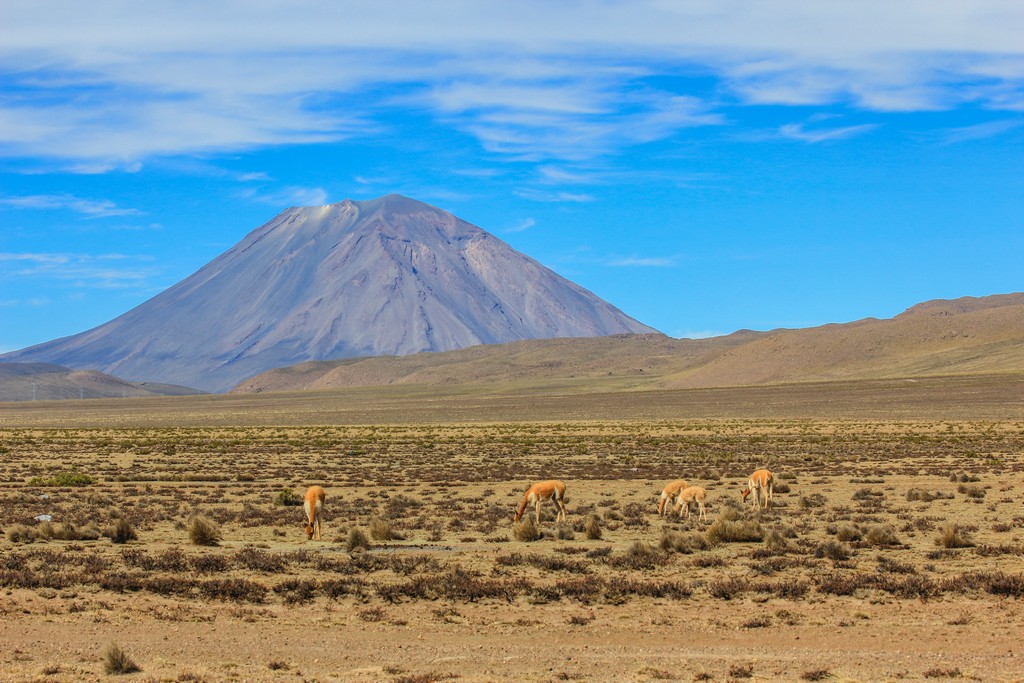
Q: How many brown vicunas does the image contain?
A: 5